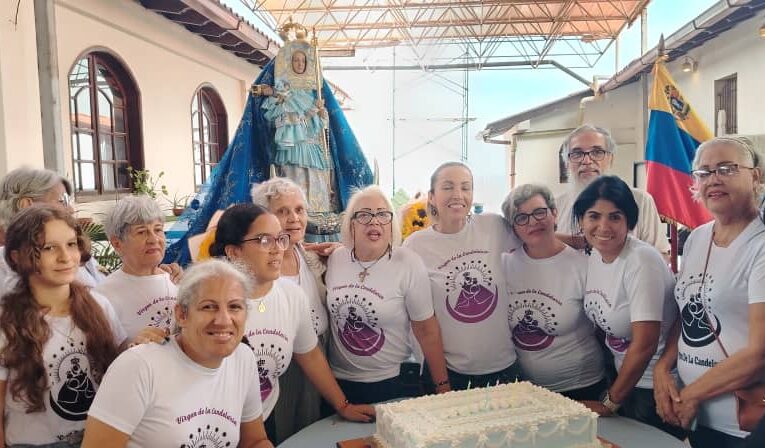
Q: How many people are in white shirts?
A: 12